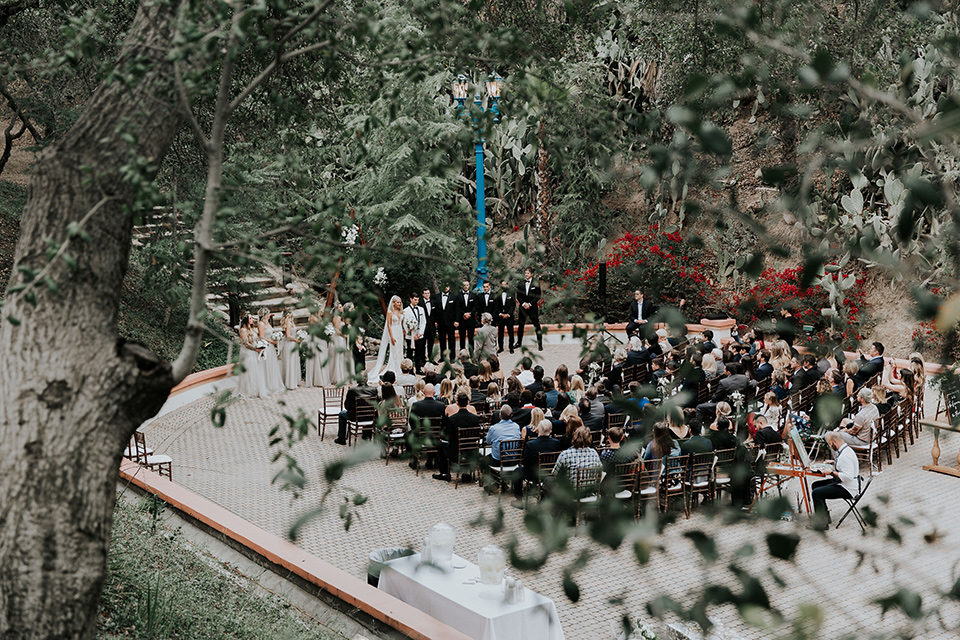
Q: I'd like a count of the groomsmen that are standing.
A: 6